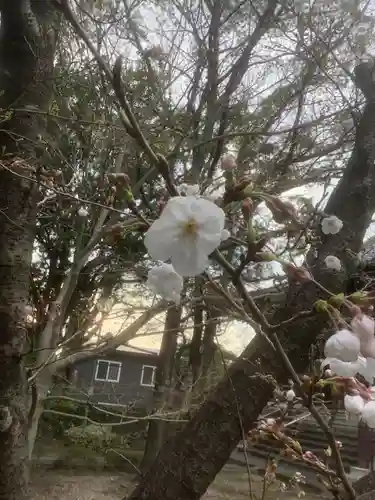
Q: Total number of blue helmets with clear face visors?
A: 0